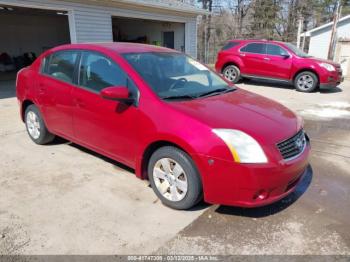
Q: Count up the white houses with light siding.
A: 2